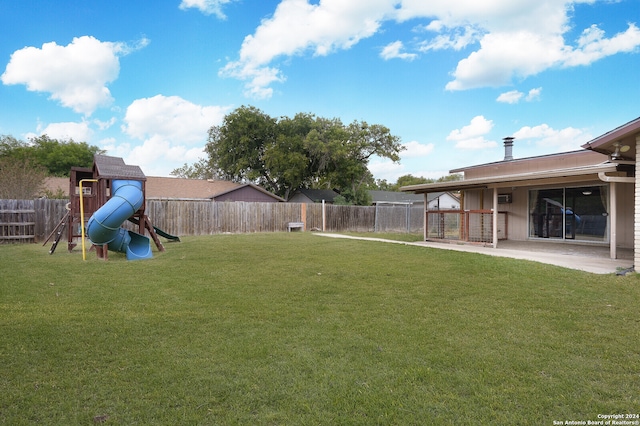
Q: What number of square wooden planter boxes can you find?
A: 0